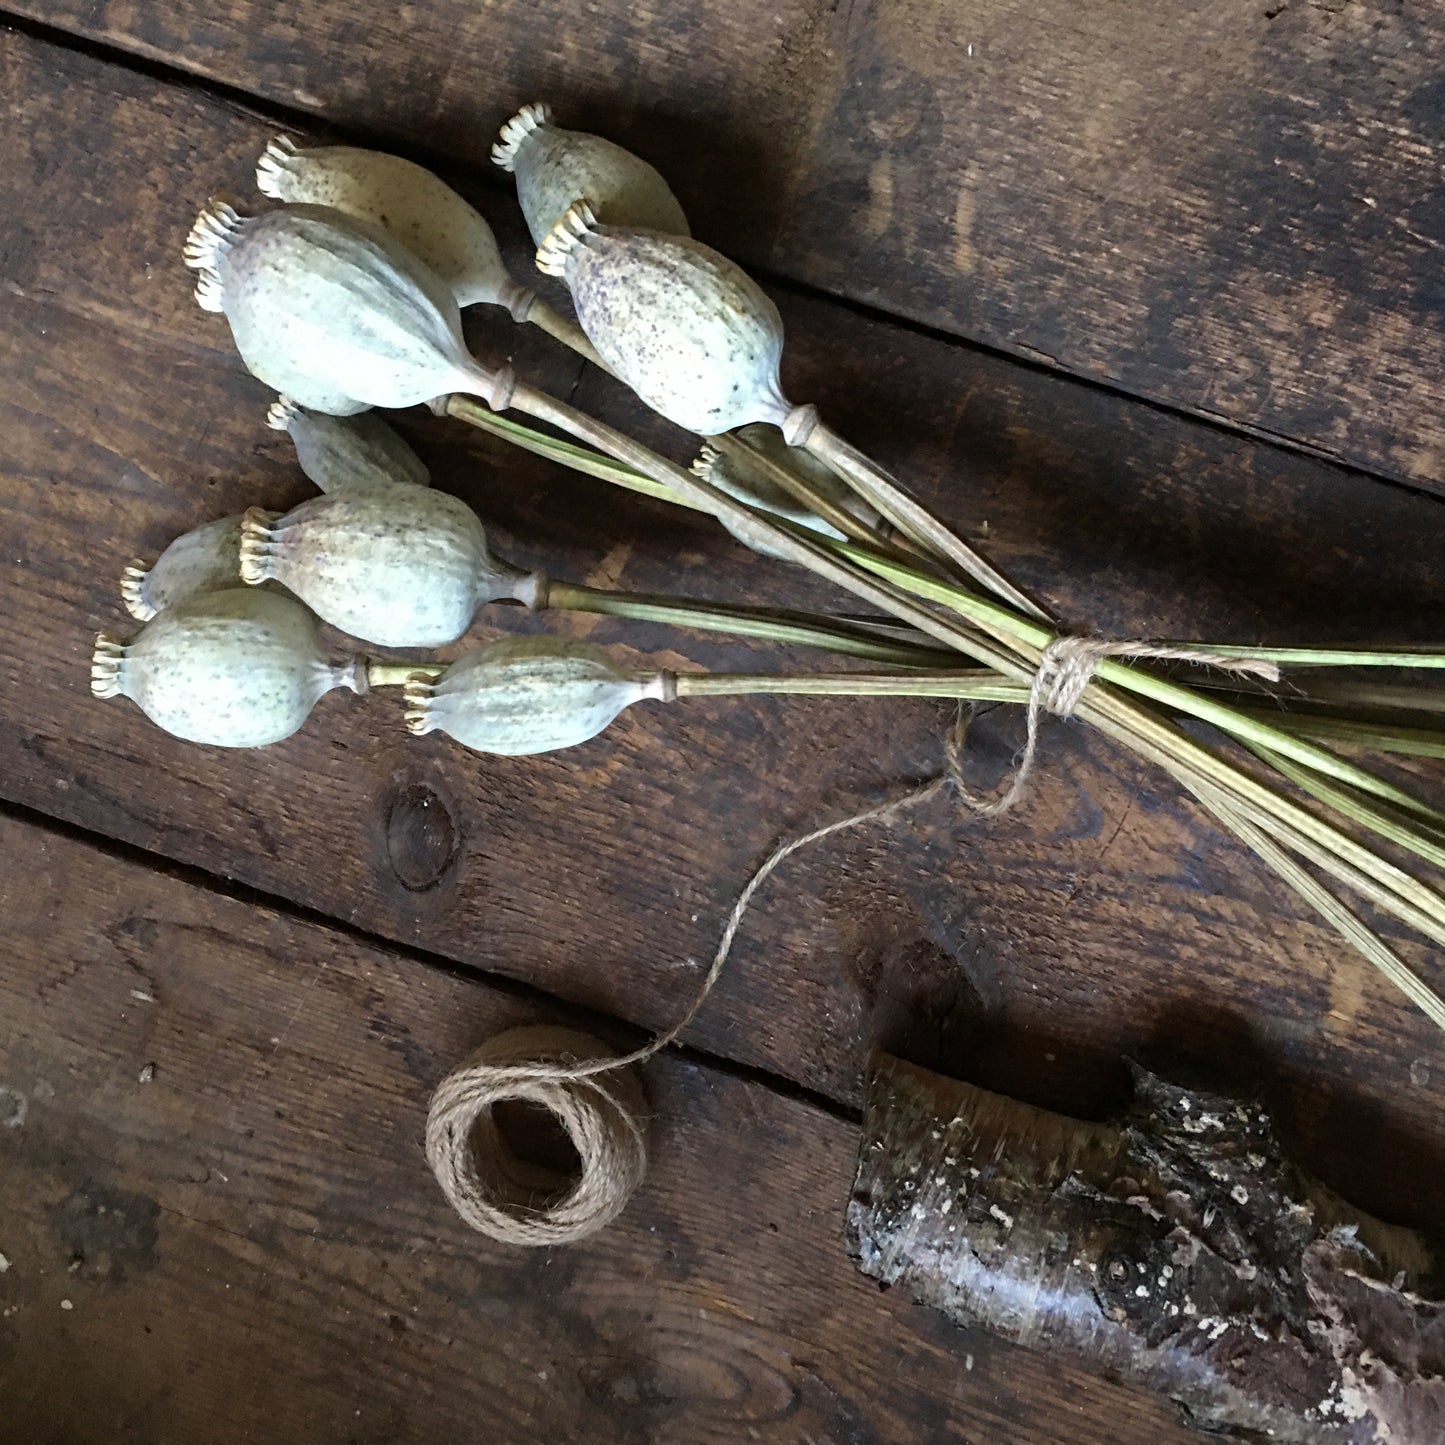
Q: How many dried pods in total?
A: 11